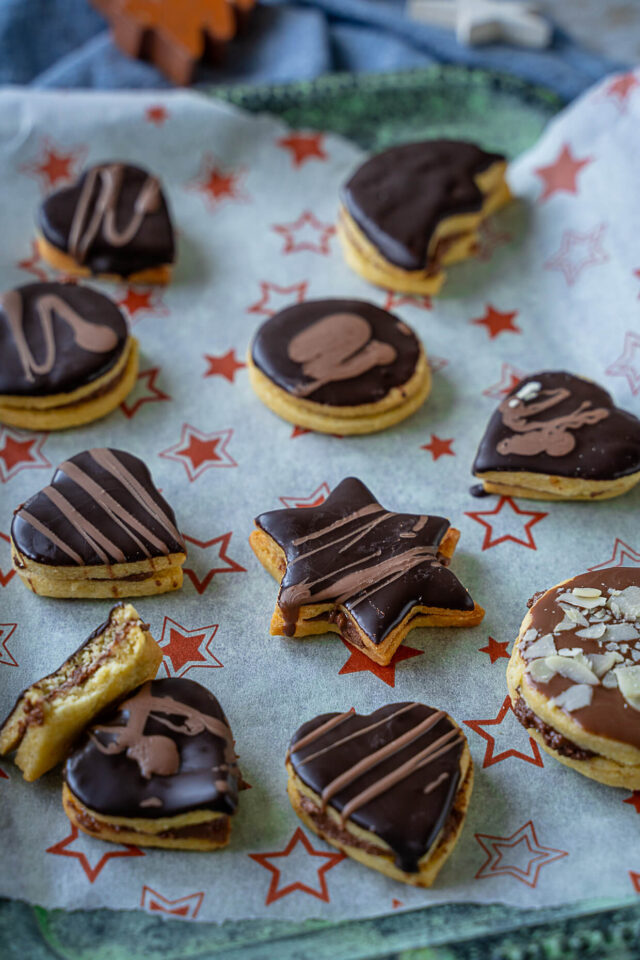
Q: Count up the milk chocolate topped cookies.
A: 1